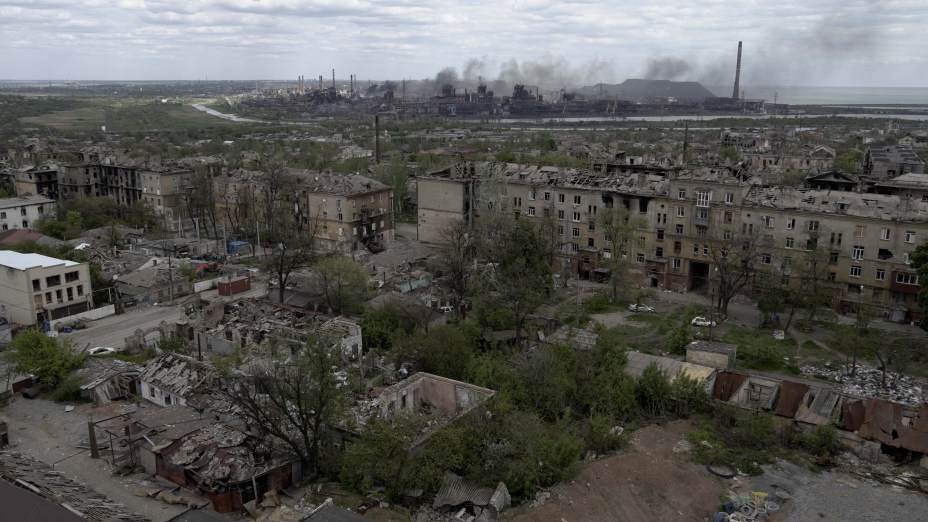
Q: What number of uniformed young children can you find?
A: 0